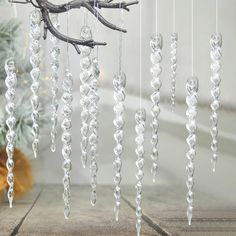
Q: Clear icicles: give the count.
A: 12